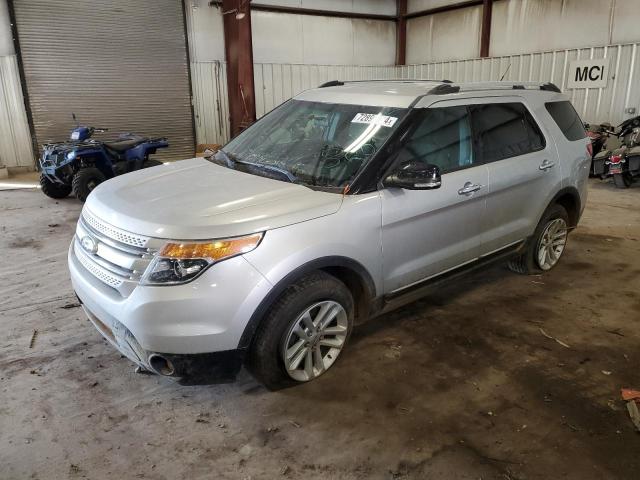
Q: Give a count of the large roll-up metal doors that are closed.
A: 1